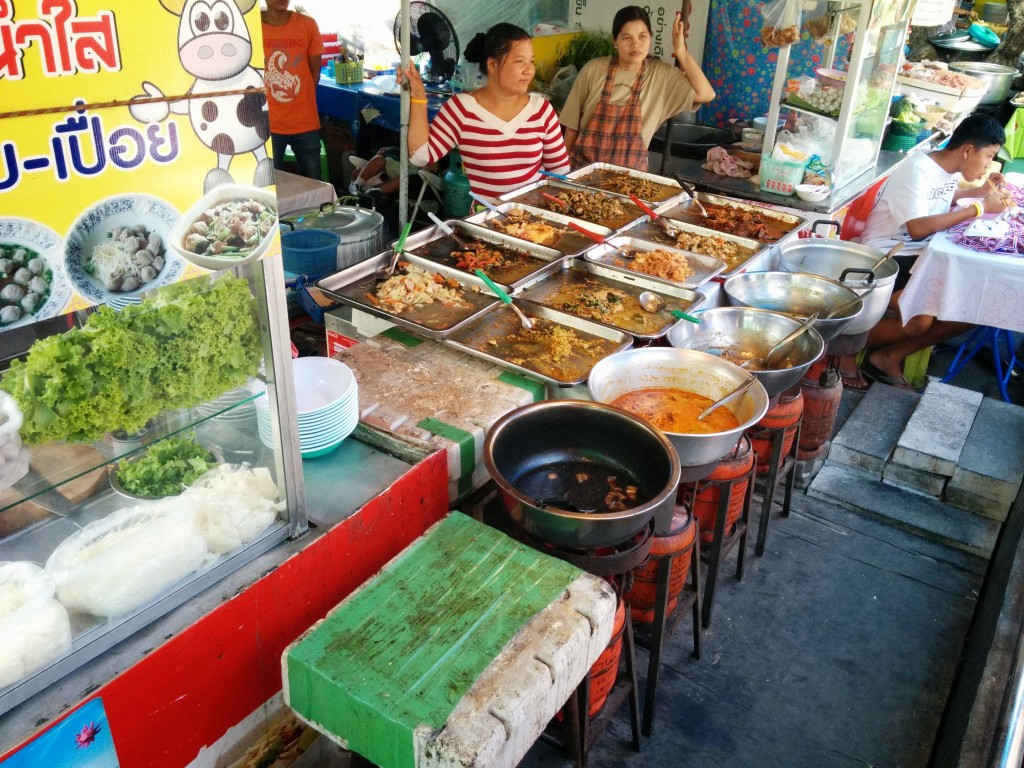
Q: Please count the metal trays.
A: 10